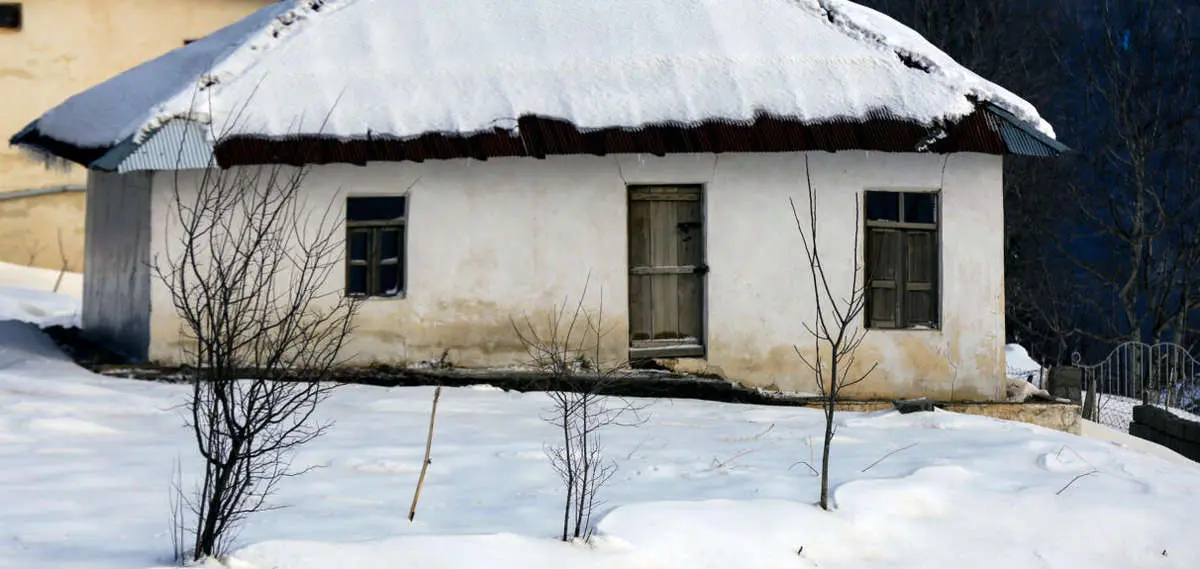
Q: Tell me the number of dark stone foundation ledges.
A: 1